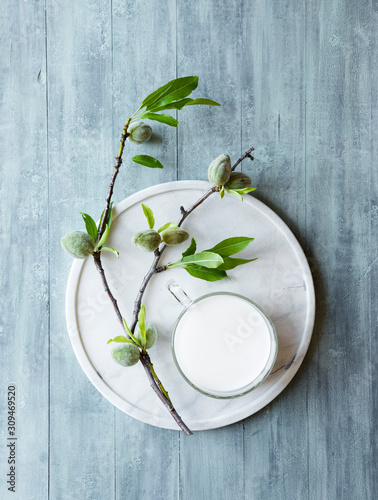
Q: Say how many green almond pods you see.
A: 8